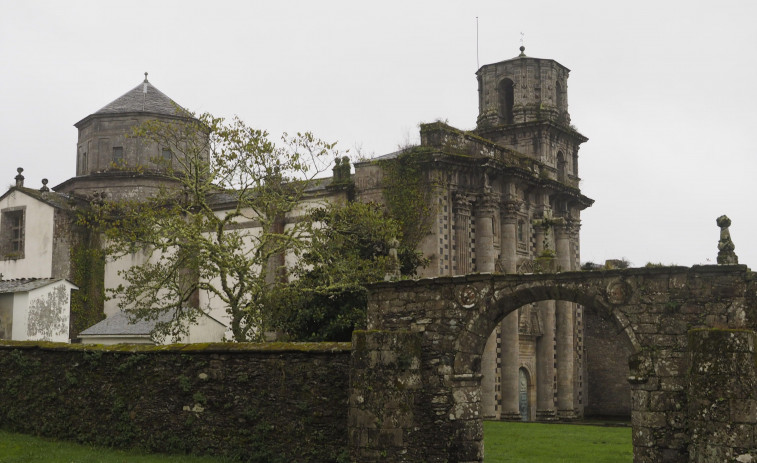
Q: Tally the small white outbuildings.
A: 2